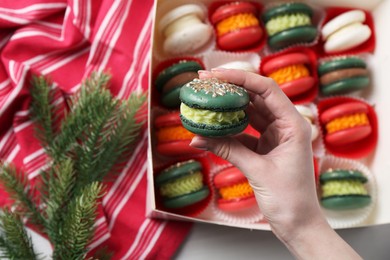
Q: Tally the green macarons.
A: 6